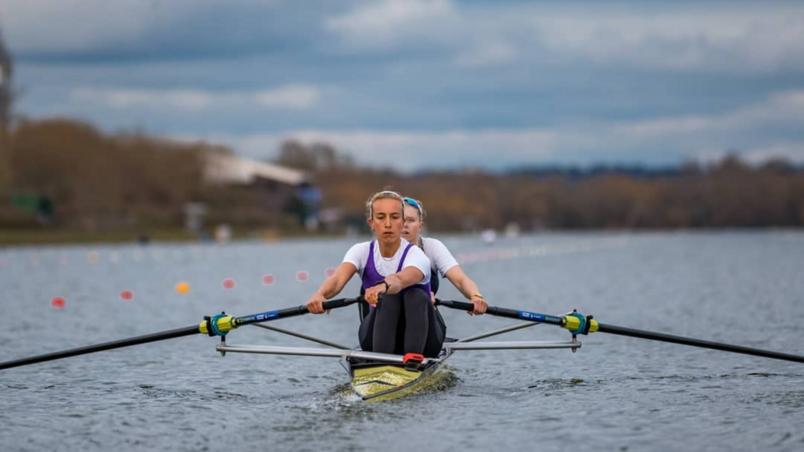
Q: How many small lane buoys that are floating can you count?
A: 7